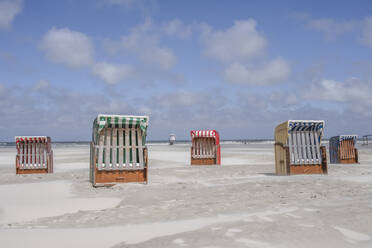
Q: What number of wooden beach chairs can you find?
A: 5